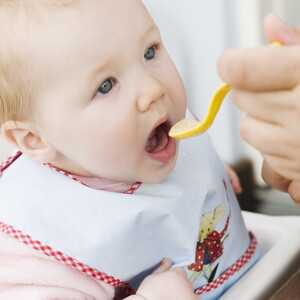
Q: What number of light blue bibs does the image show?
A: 1